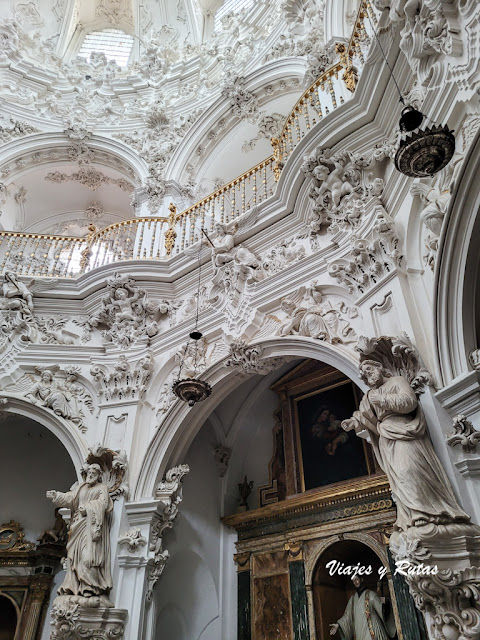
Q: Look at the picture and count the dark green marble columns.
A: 3